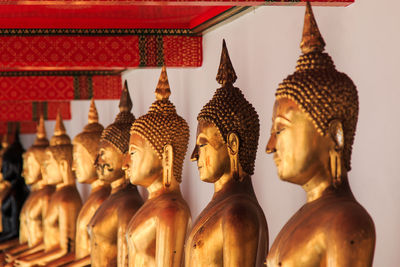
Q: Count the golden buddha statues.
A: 7